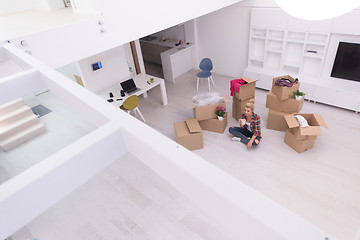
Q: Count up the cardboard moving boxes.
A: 10